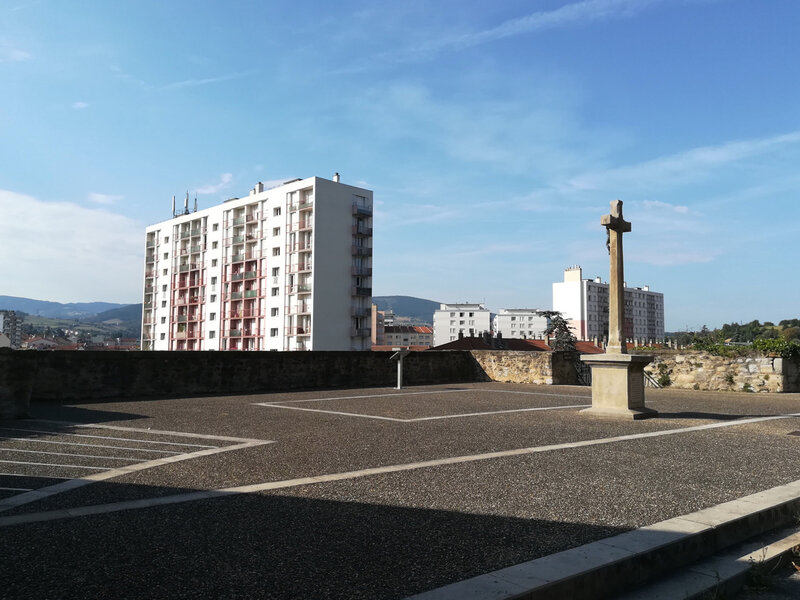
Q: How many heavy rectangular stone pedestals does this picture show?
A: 1